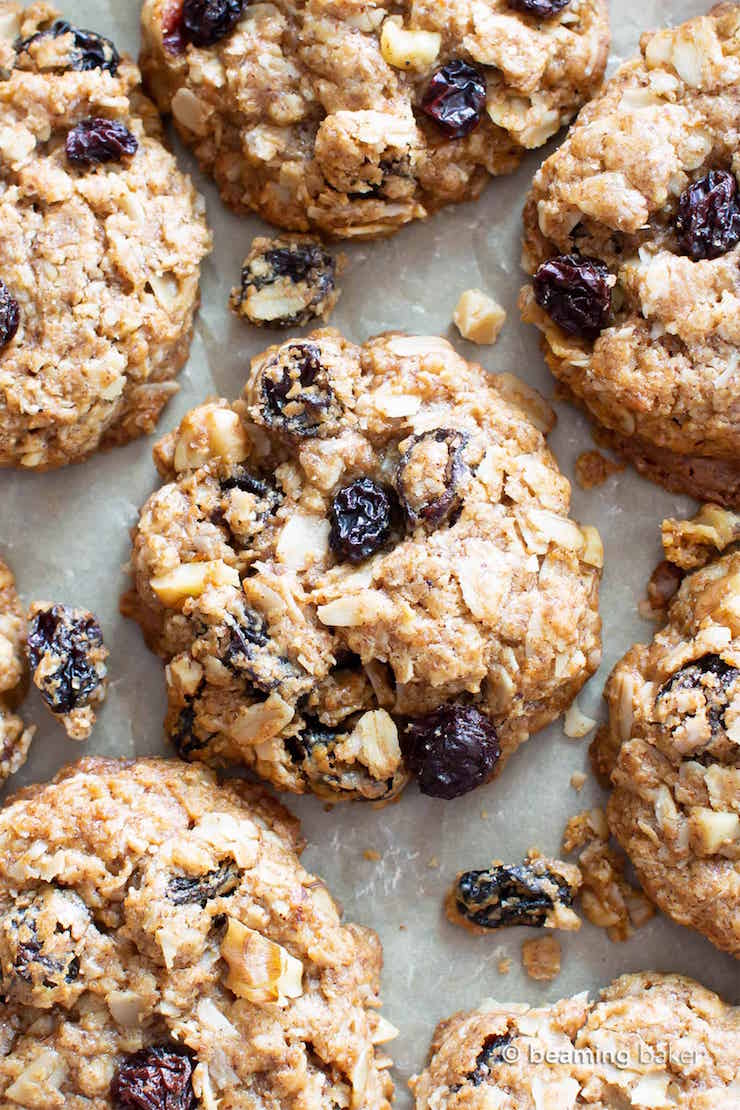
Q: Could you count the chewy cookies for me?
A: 8